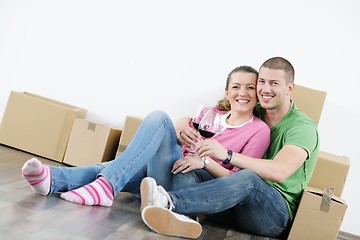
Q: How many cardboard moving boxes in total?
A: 6